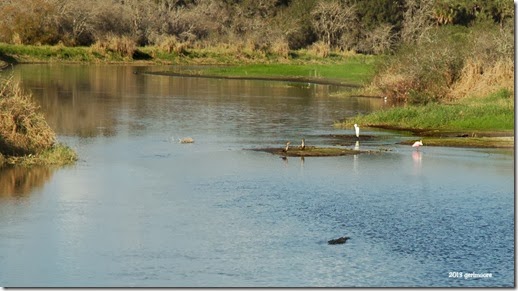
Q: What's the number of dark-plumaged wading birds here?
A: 2